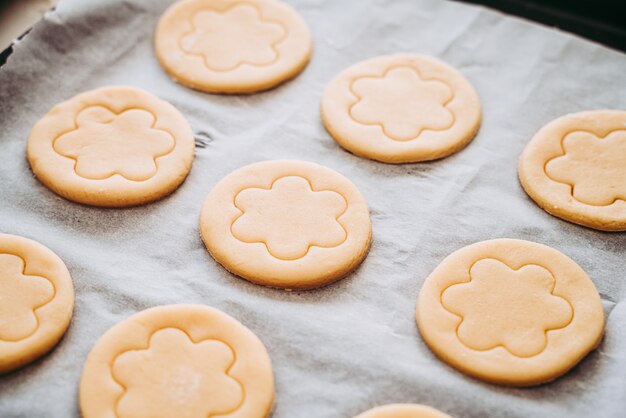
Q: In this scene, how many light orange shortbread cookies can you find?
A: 9